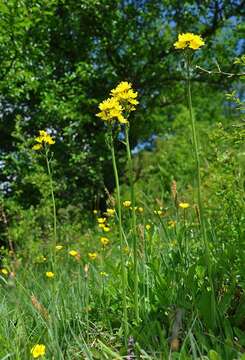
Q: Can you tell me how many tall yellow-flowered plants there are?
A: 4